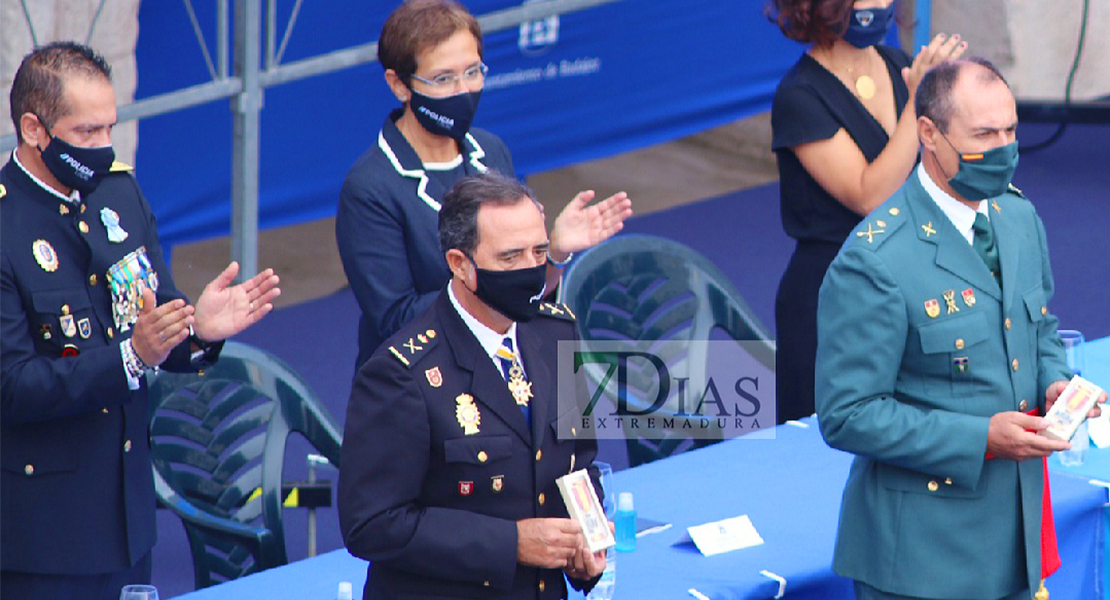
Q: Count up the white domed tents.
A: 0